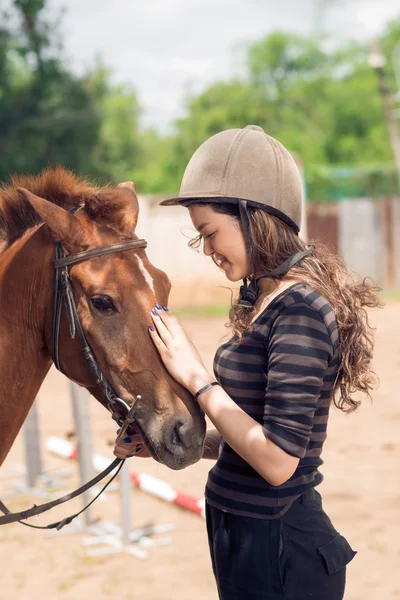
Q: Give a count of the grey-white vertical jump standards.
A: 3